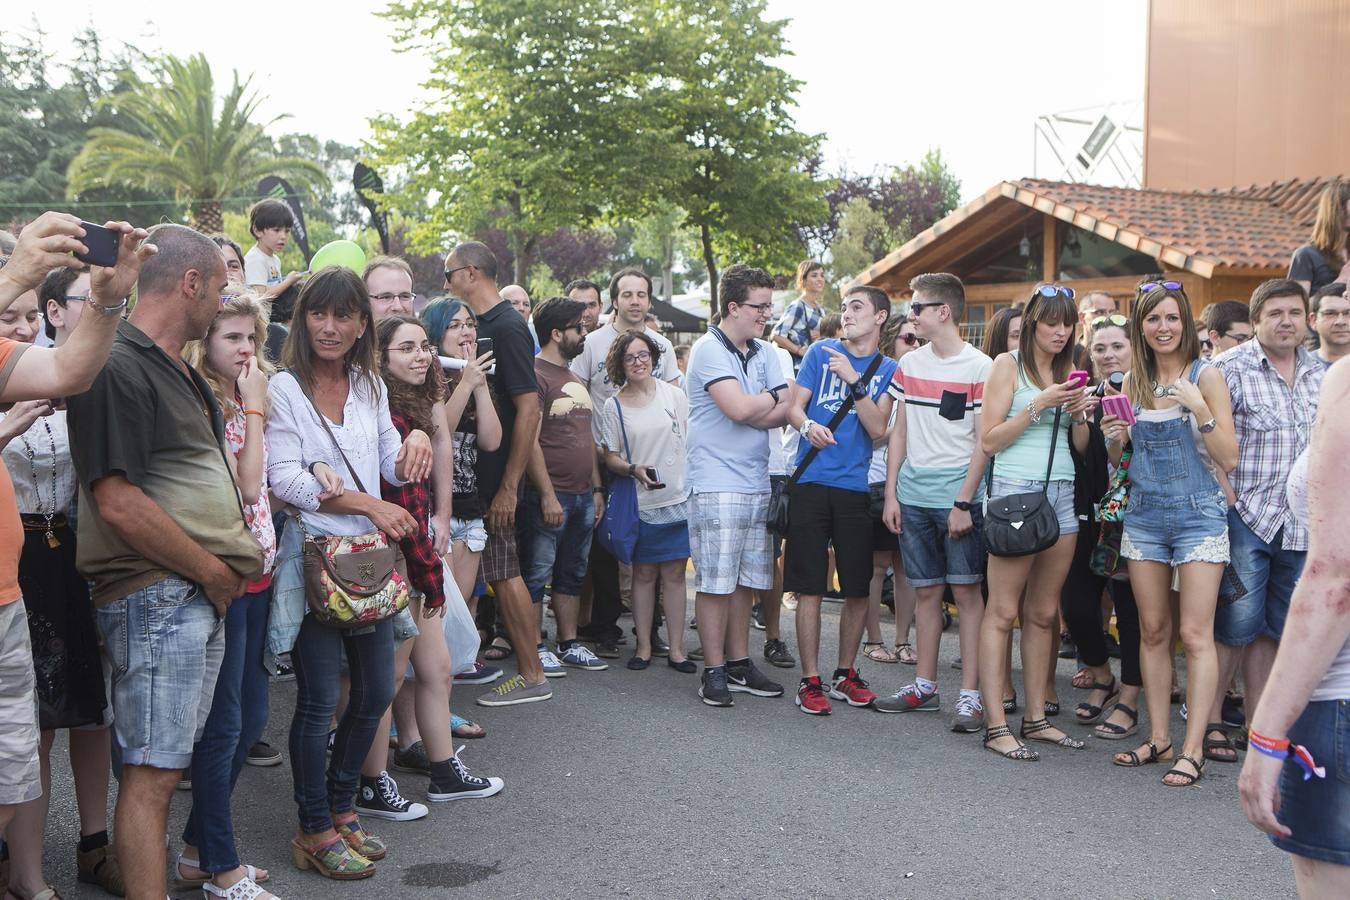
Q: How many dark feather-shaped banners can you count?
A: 2